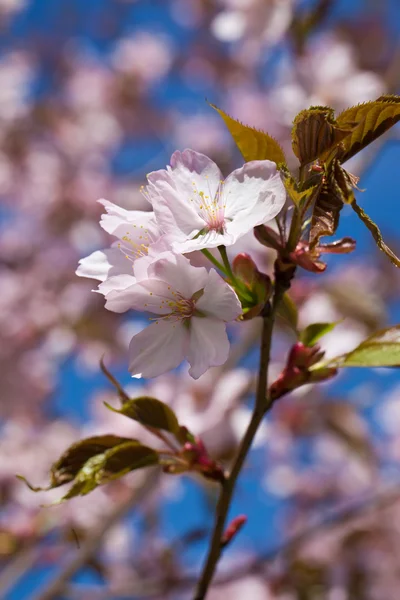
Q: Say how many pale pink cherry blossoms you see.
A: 3